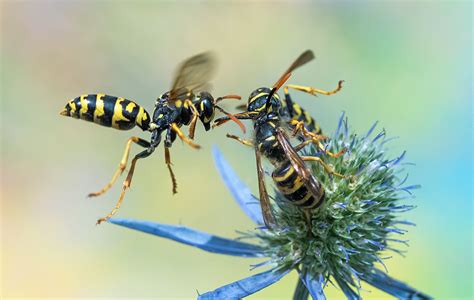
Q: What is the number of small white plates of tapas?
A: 0